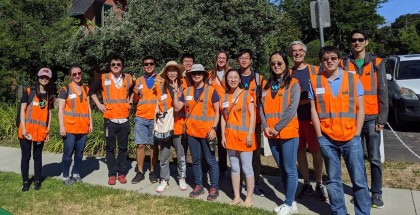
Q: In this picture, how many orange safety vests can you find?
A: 14